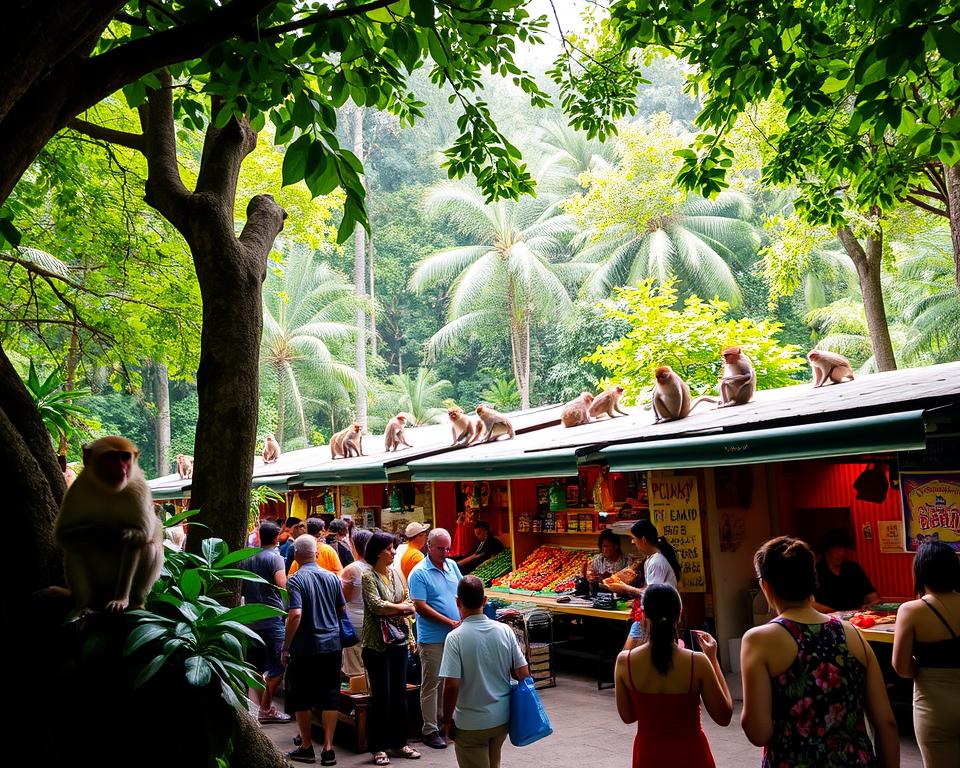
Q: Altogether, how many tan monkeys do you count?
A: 12